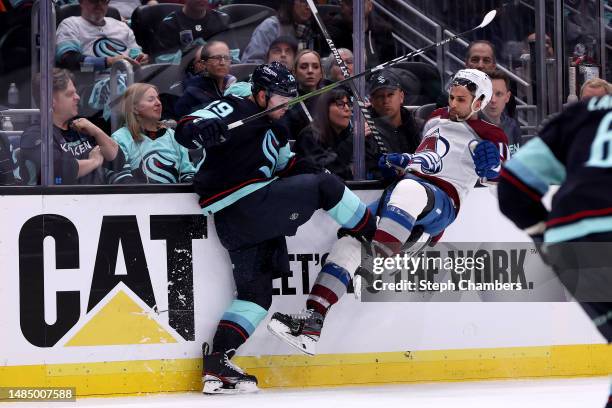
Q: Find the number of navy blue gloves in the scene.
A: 2